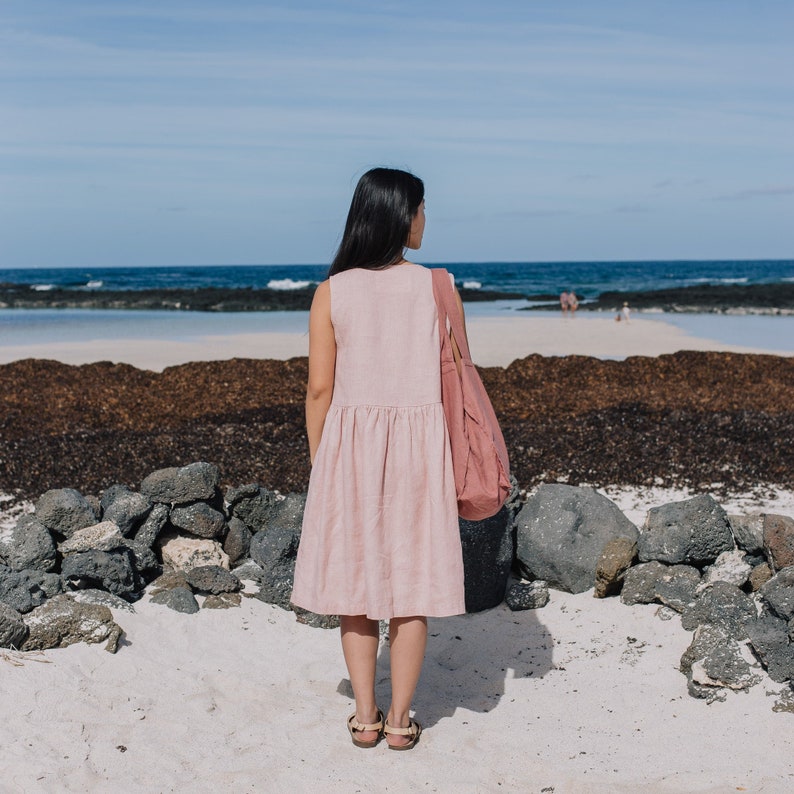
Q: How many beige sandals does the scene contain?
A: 2